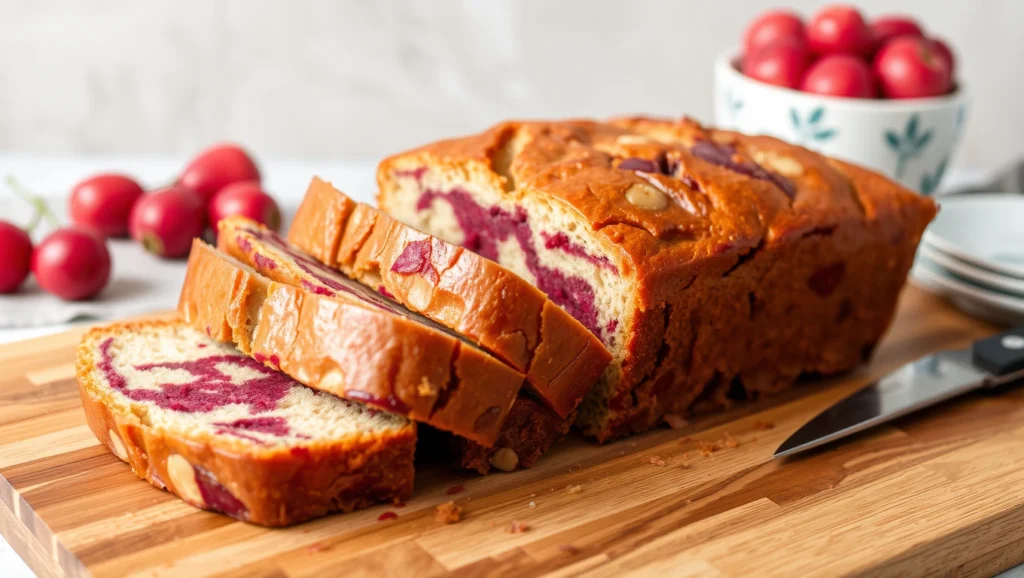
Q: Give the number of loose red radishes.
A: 6